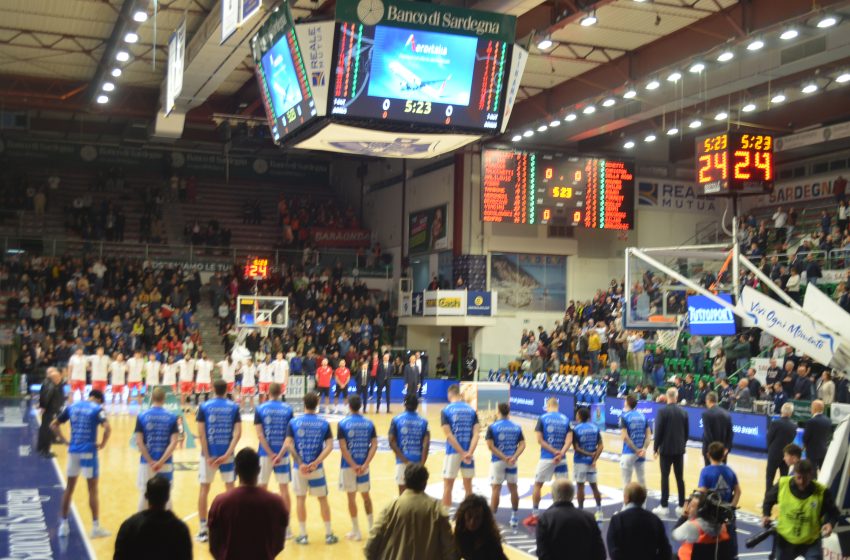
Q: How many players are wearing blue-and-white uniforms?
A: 12